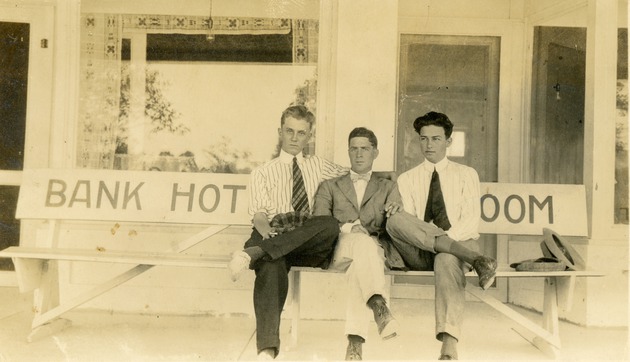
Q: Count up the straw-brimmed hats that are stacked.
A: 2